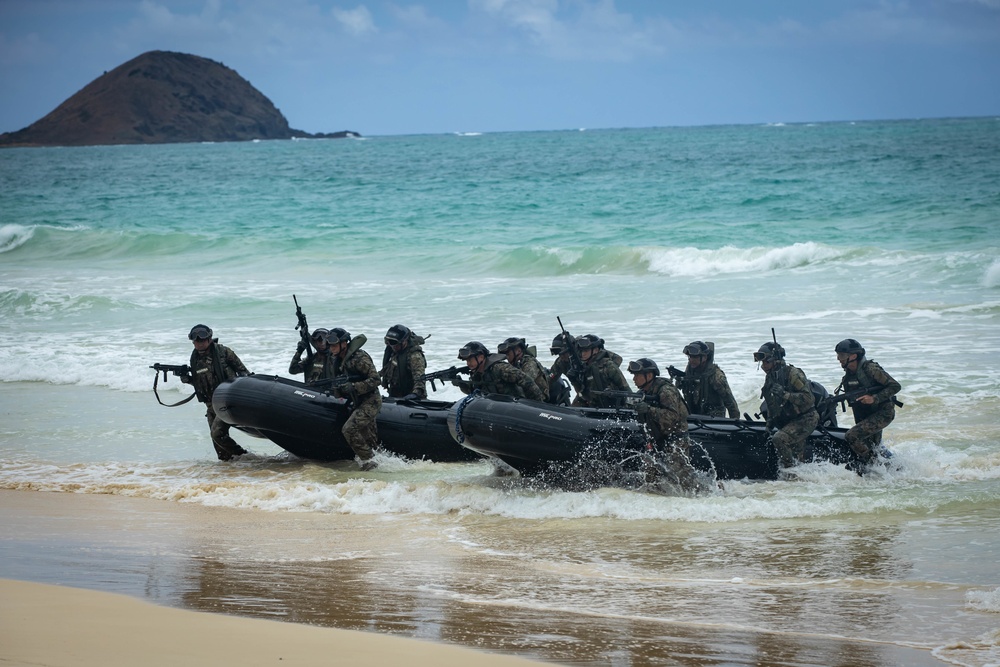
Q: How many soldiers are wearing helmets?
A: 12